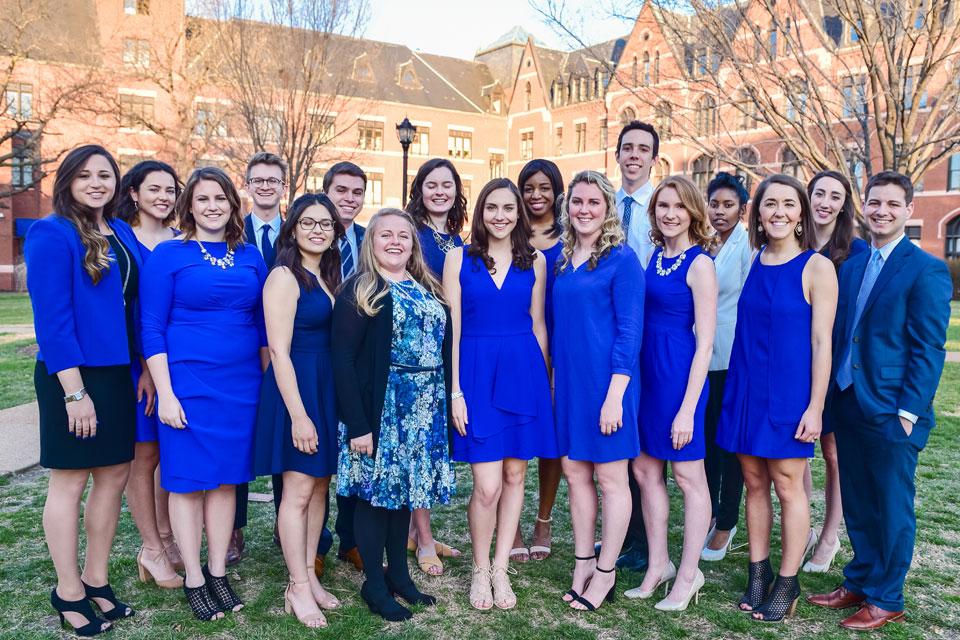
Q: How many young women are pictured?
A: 13